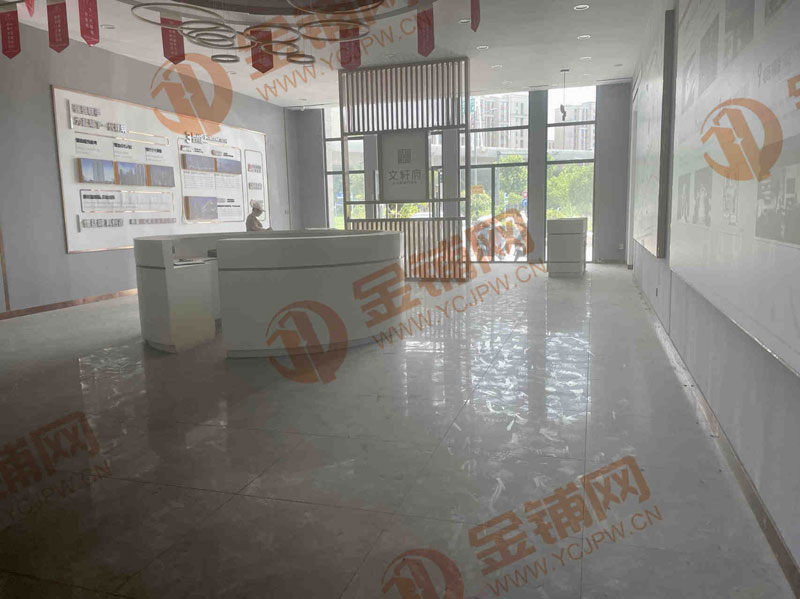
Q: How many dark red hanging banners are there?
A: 9